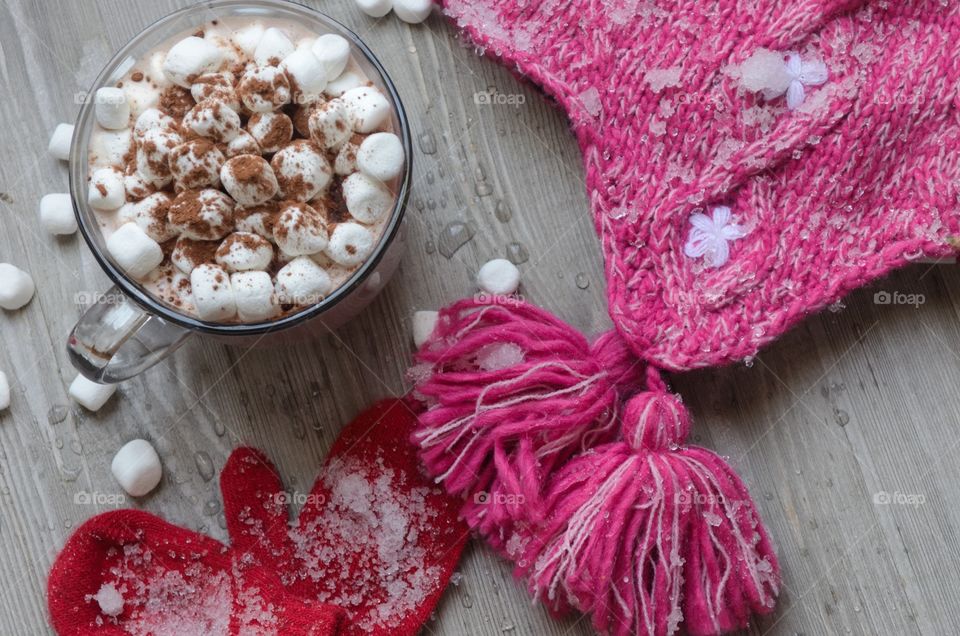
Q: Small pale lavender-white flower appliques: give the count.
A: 2